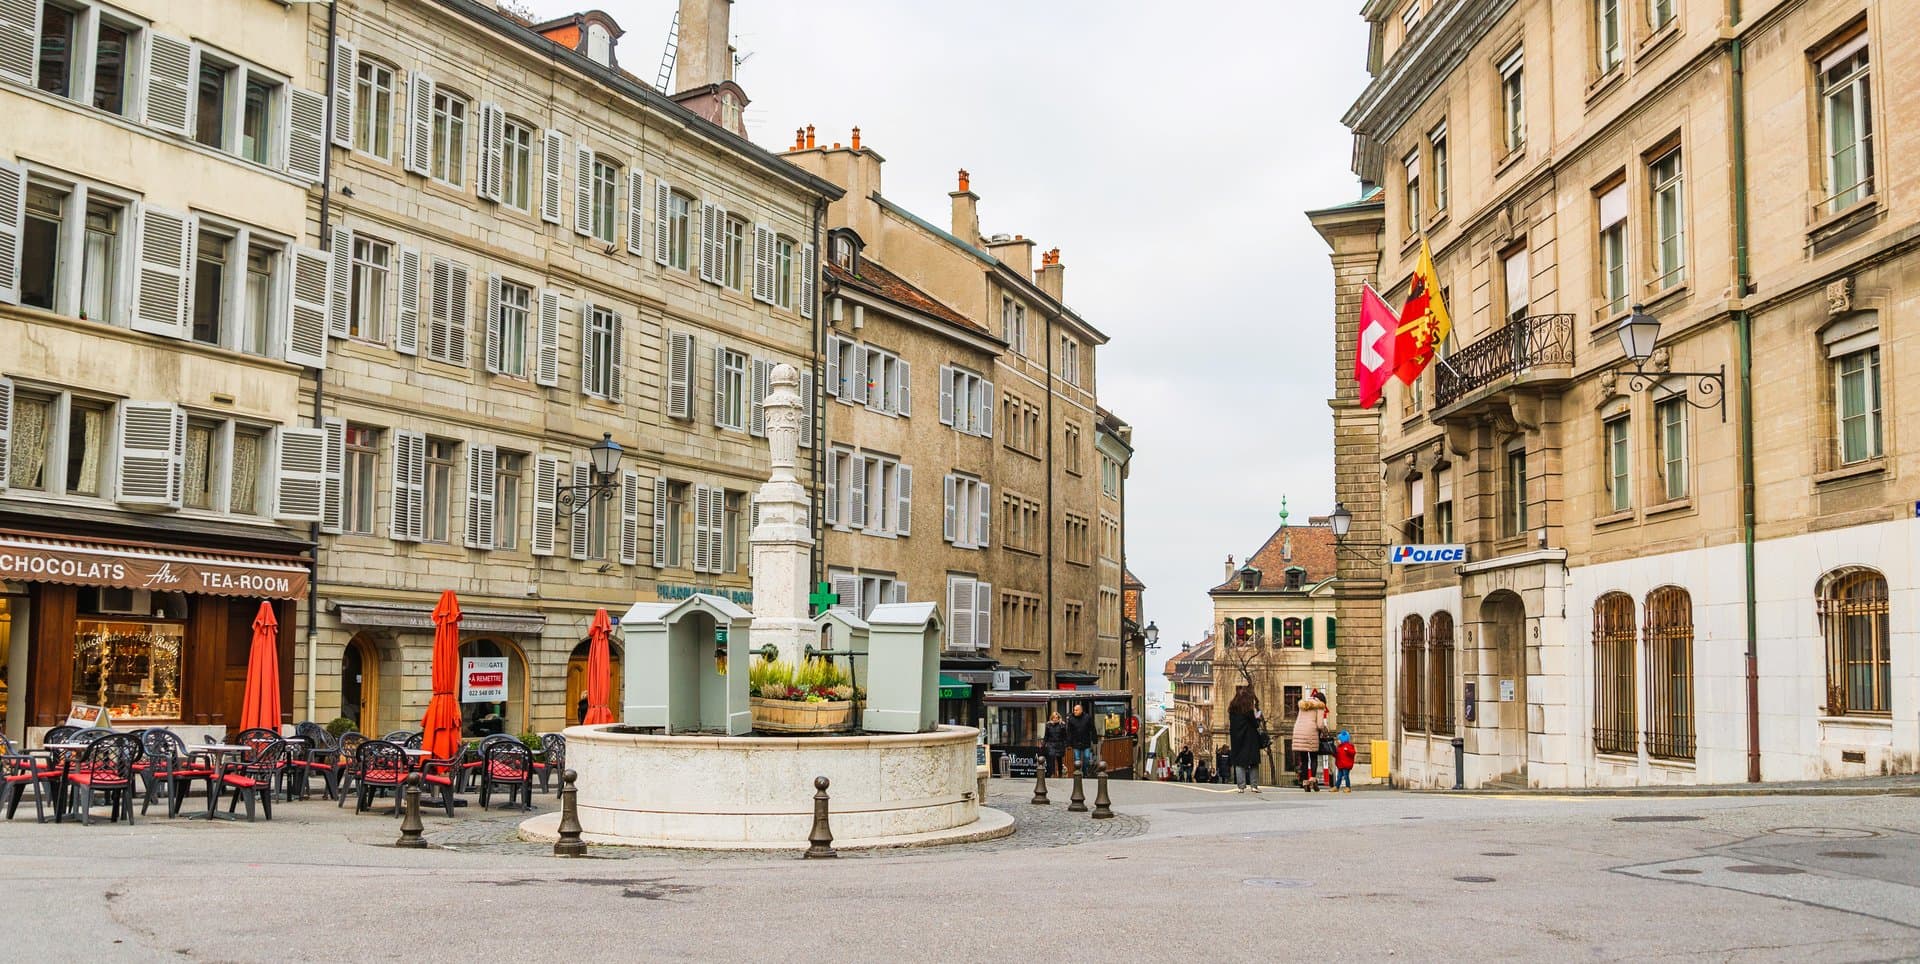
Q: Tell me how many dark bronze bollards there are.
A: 6